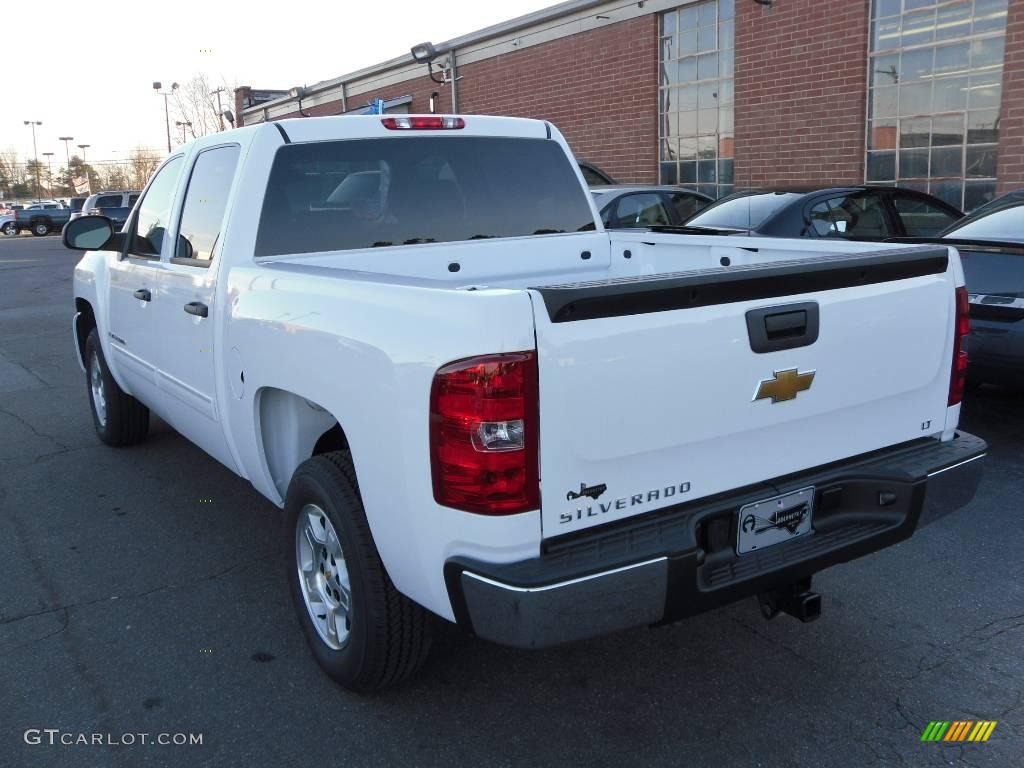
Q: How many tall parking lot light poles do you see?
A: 6